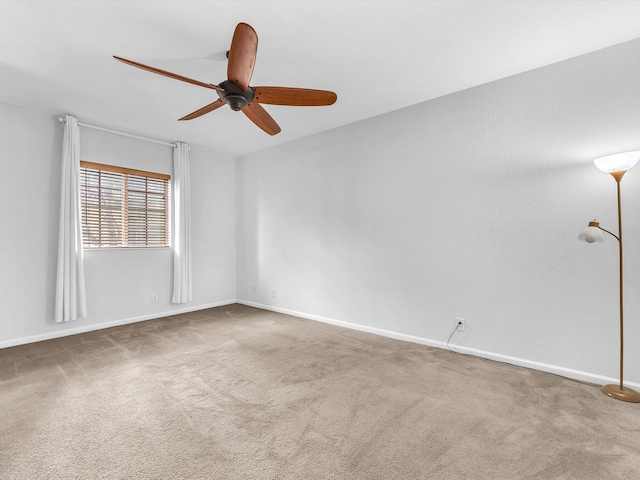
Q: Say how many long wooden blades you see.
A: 5